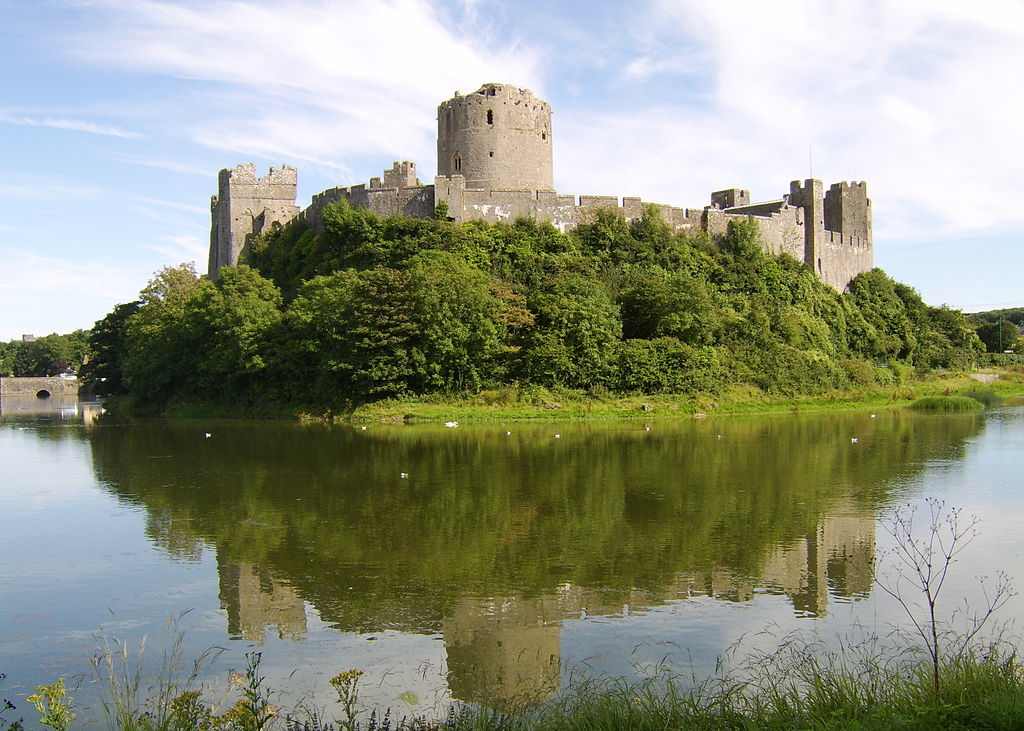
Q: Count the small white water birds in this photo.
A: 10